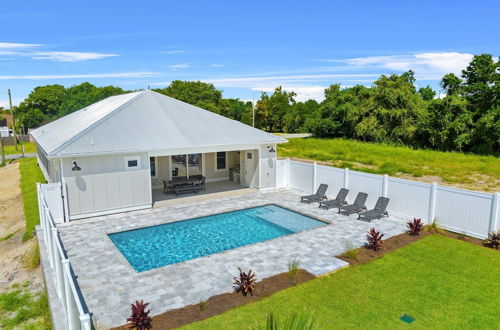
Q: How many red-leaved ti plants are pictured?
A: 5